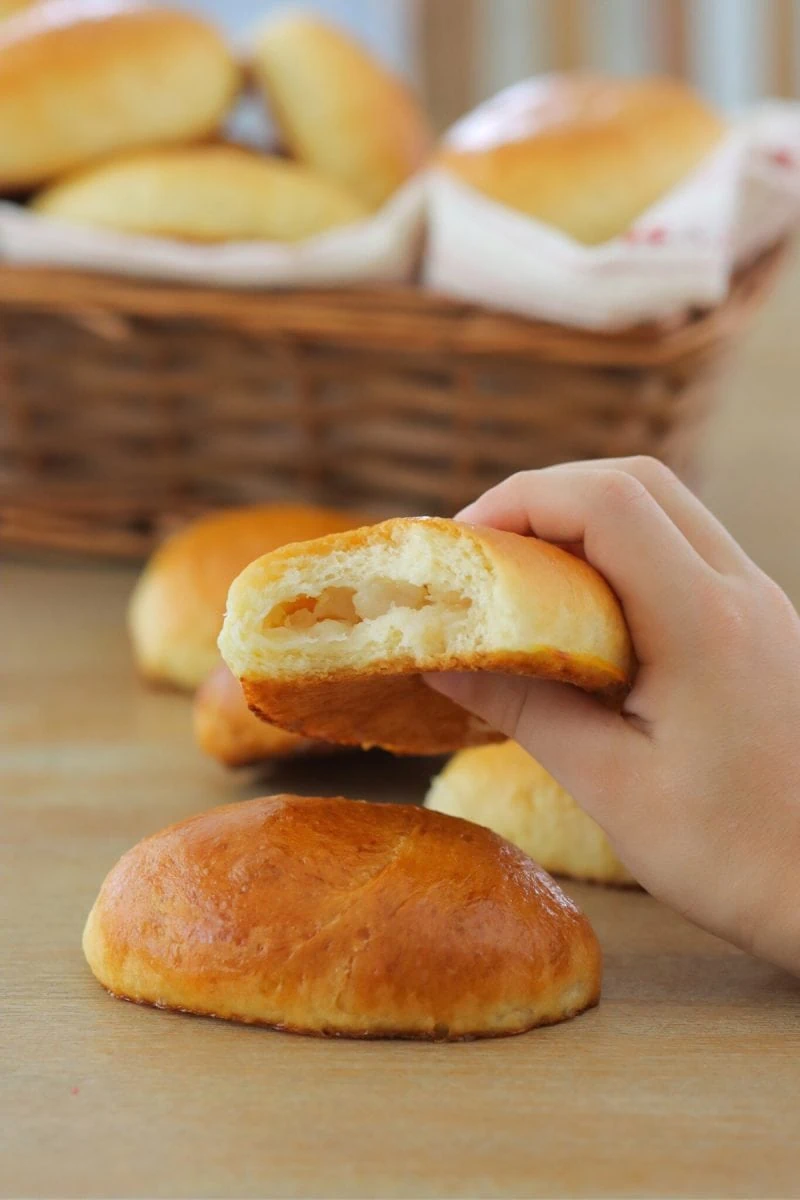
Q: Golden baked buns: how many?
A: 9